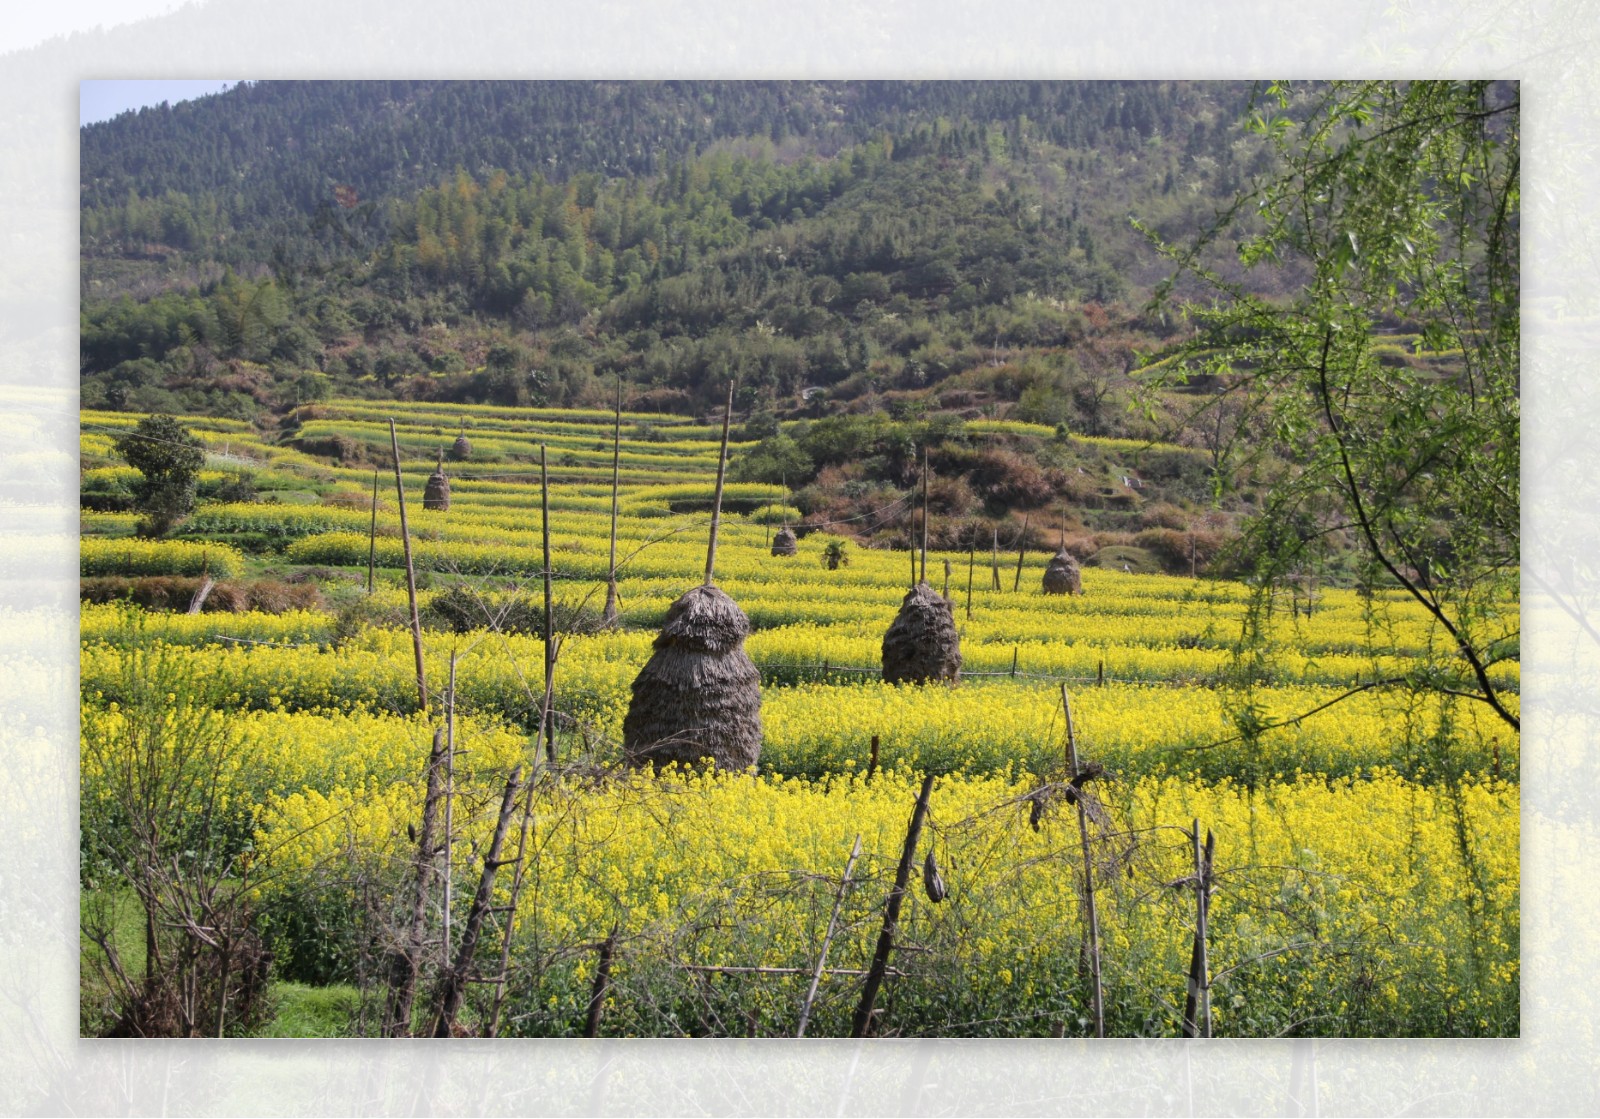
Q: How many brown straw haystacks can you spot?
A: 6